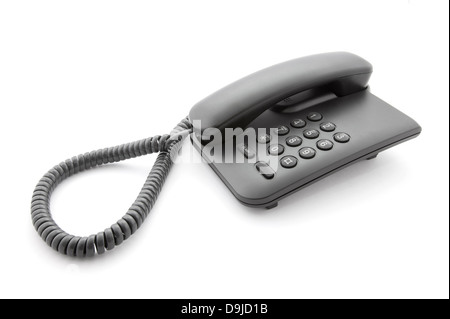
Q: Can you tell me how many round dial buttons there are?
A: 12